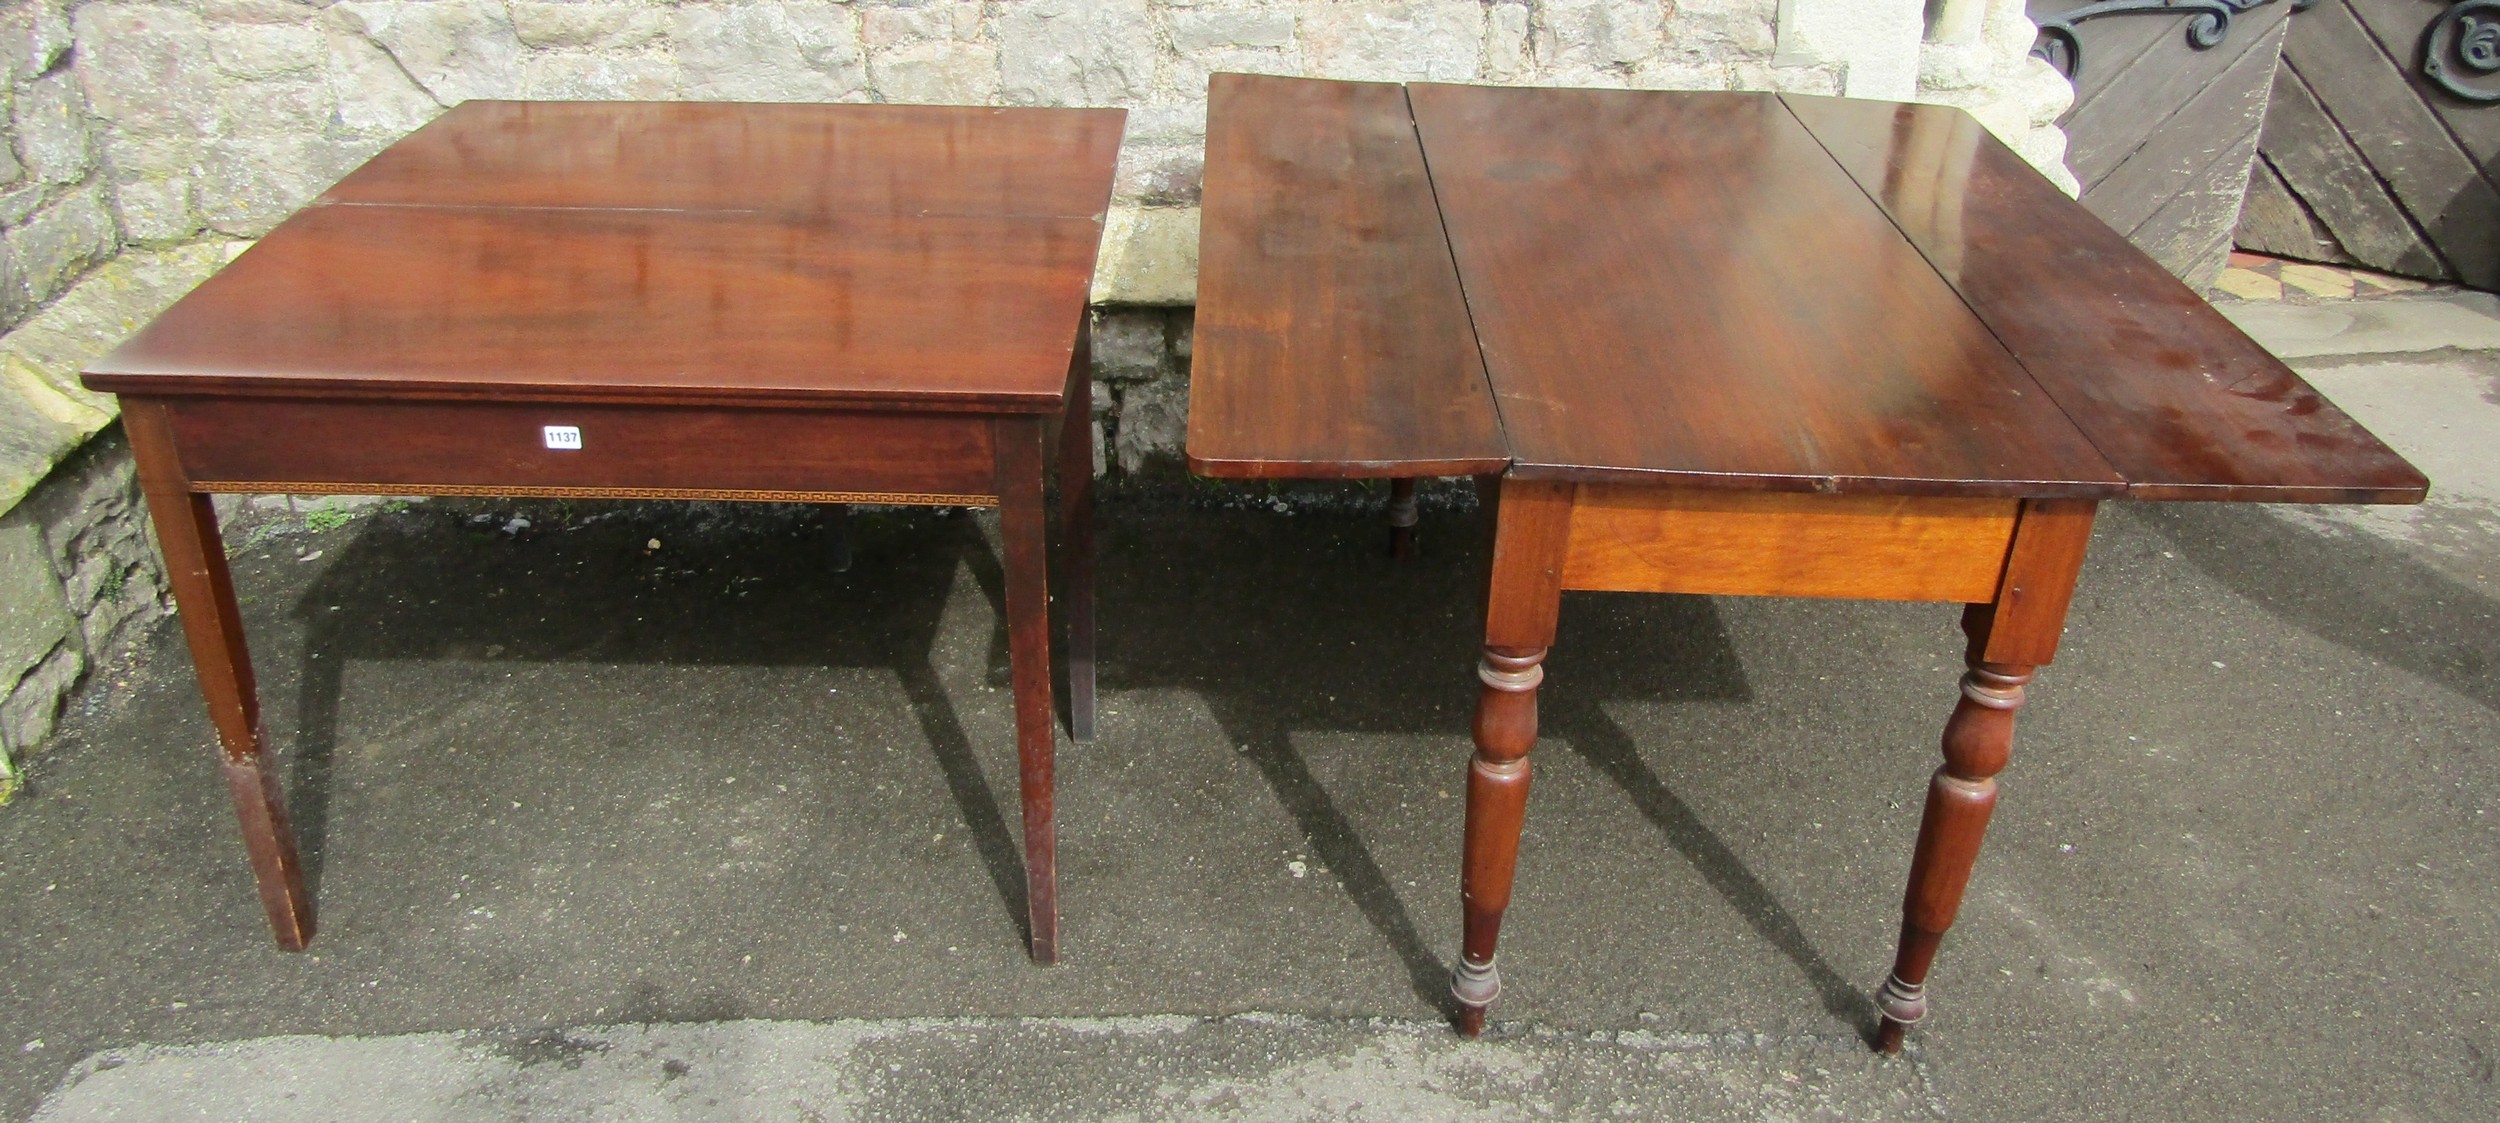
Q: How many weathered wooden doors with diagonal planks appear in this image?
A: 2